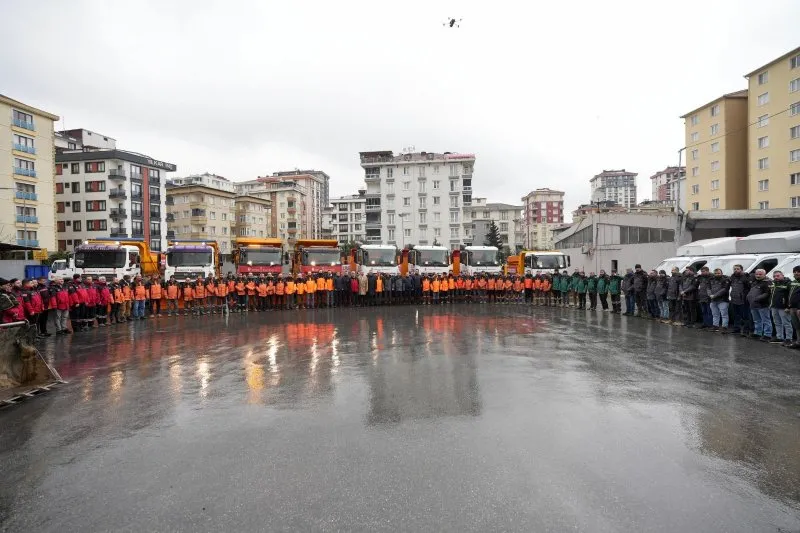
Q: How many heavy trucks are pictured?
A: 8